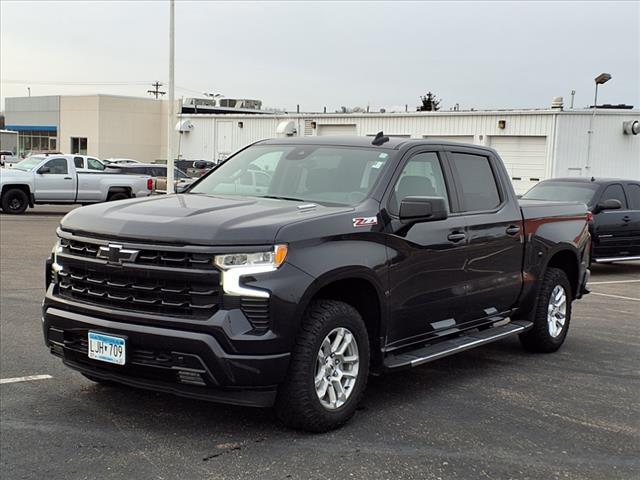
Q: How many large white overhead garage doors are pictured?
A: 4